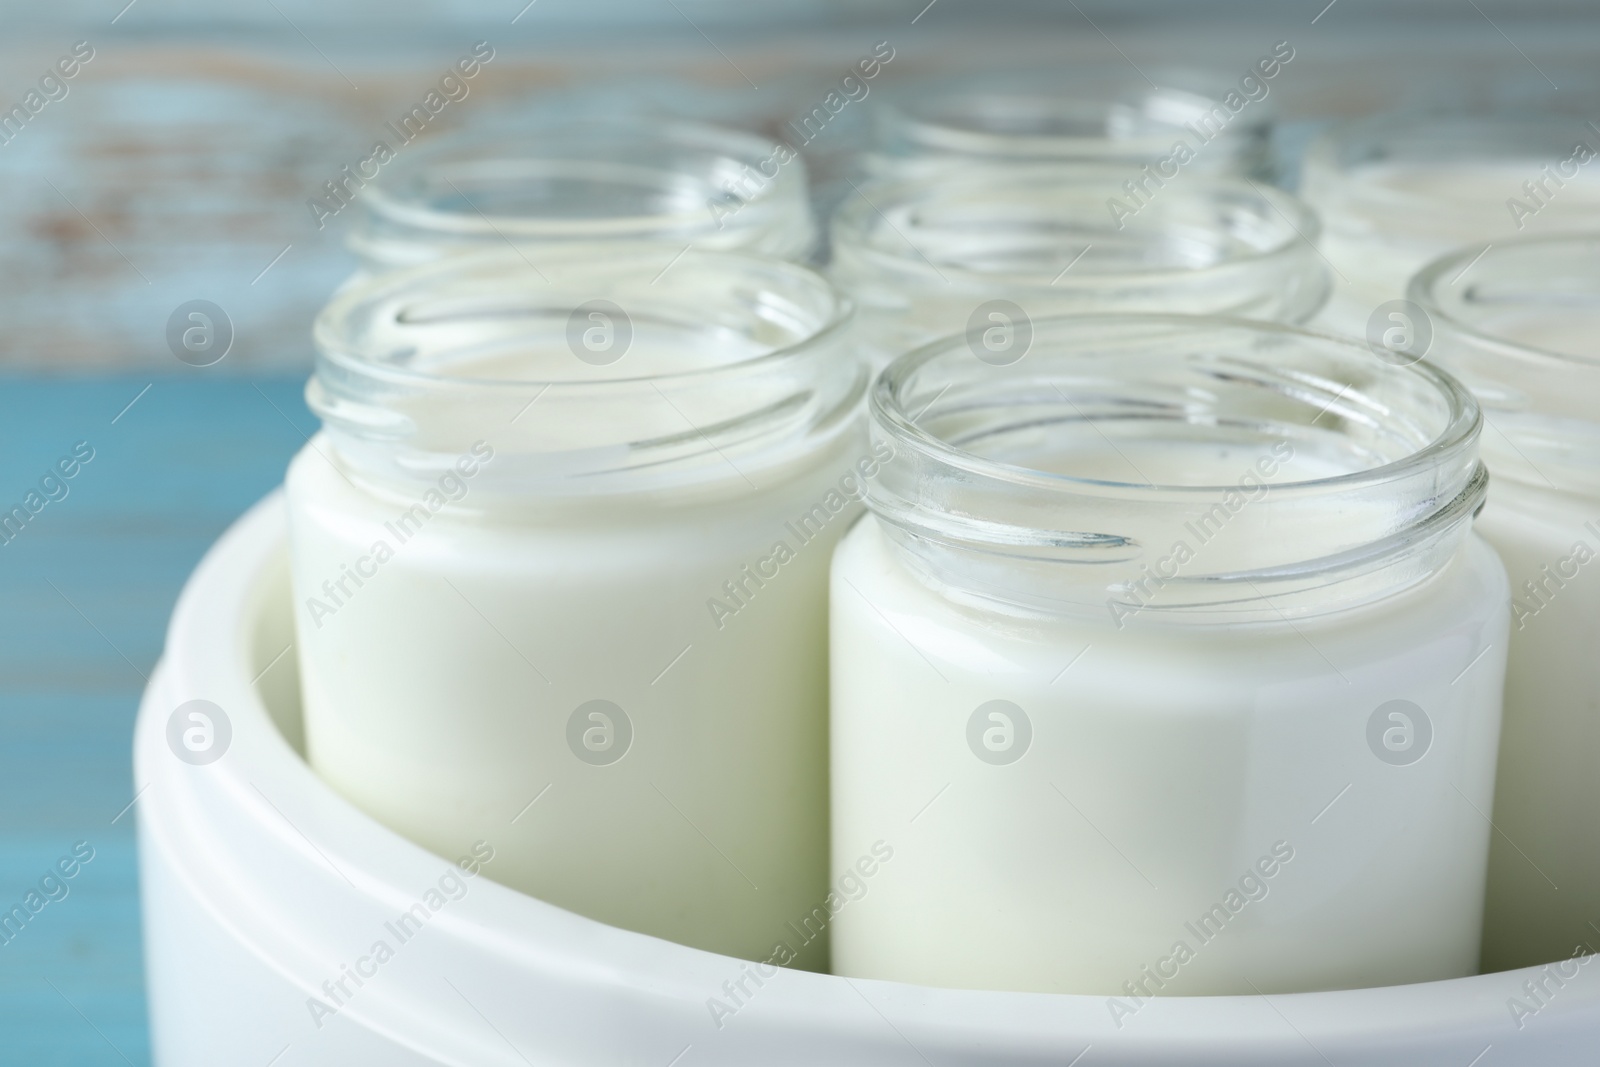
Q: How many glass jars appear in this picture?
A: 7